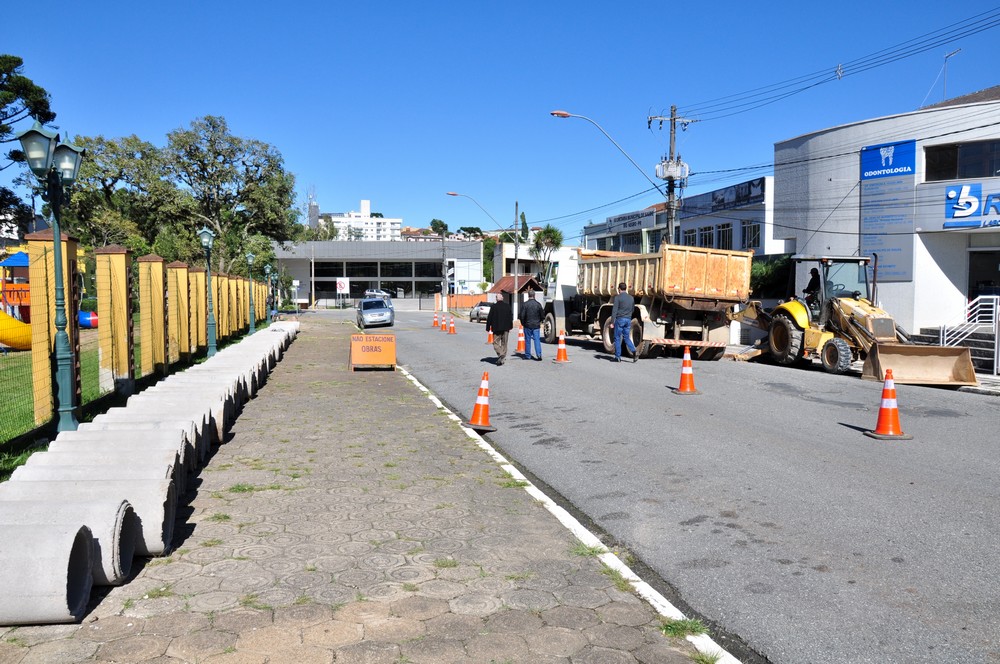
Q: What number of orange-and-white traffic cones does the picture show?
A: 9